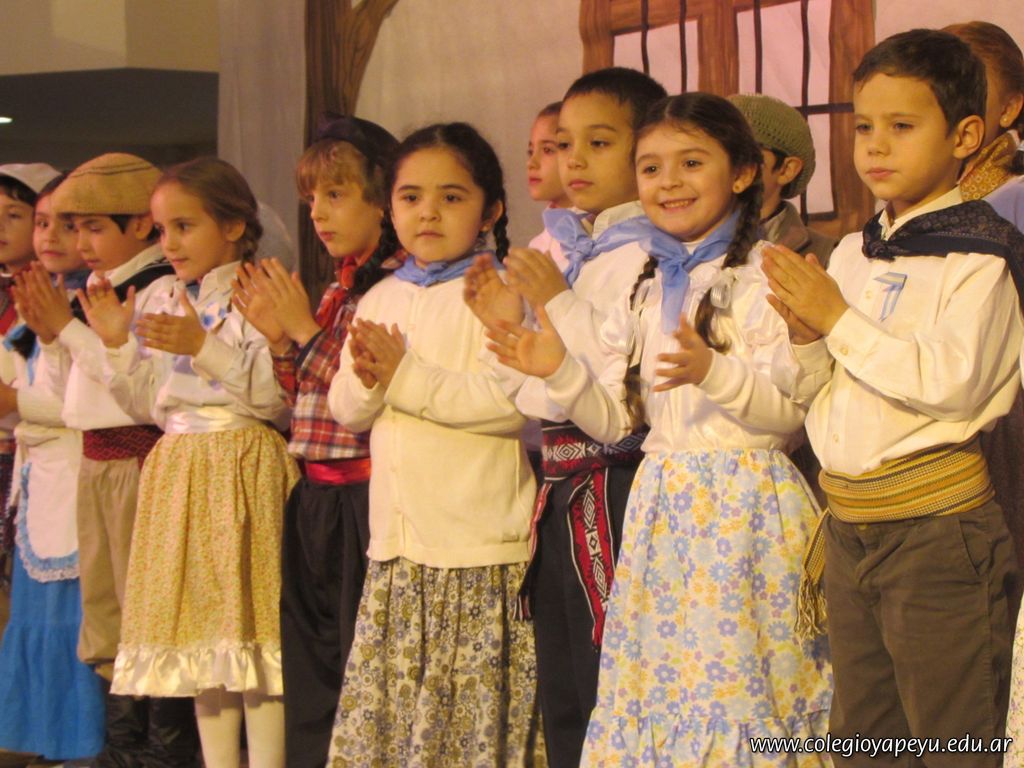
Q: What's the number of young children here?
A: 12